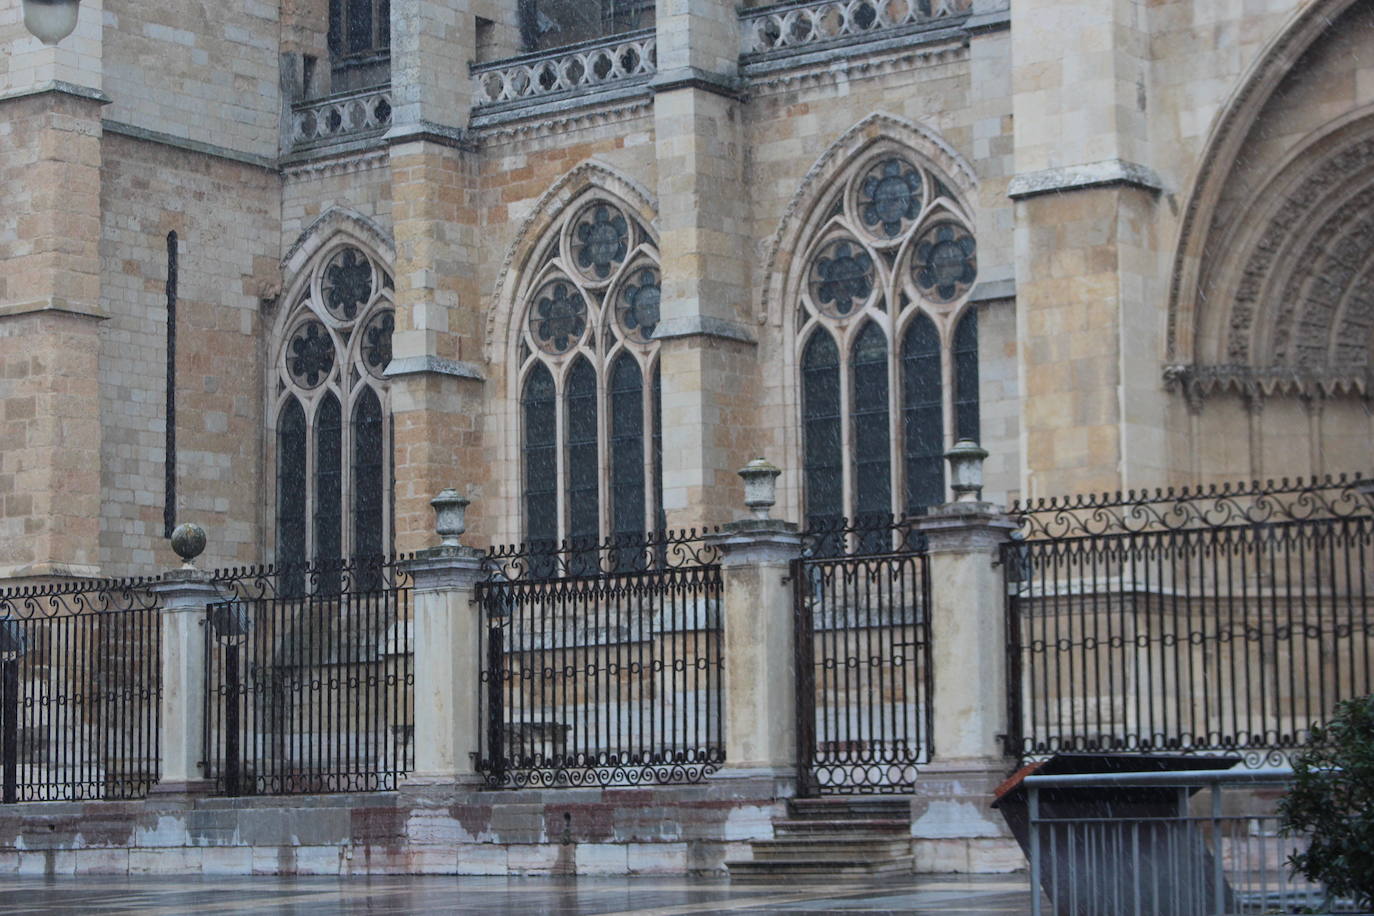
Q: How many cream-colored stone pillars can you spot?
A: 4